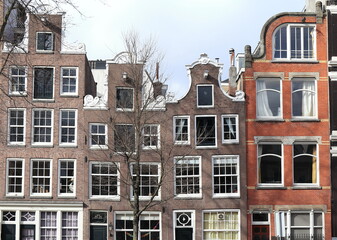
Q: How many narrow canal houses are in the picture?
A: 4